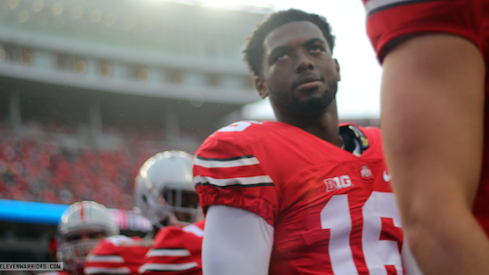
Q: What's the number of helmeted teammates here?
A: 2